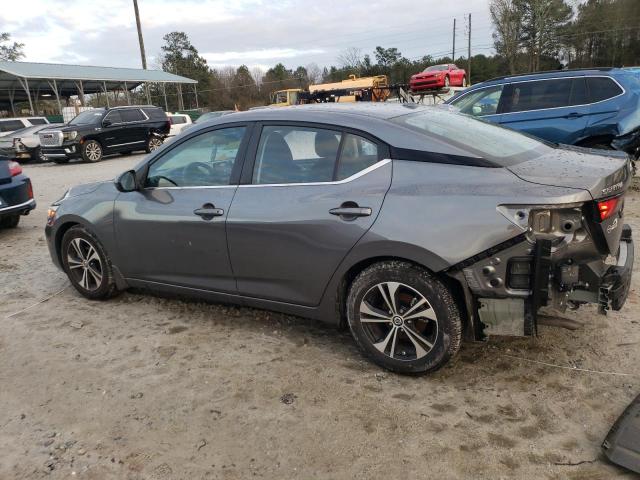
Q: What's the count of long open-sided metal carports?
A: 1